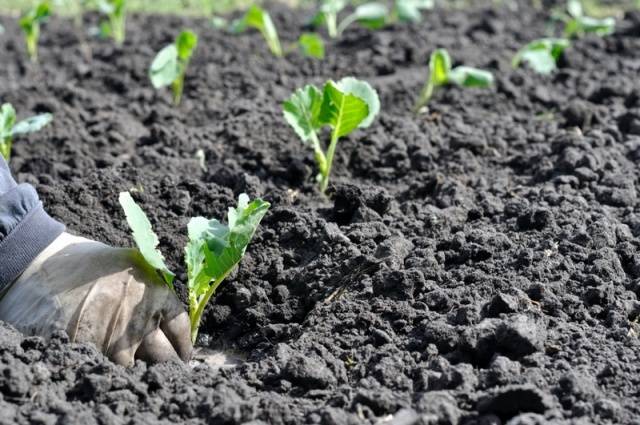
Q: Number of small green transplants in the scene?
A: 12